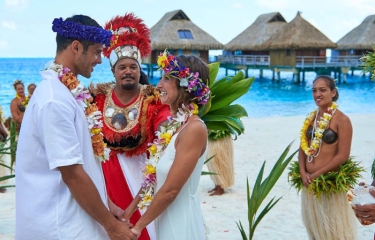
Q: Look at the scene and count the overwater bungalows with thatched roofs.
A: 4